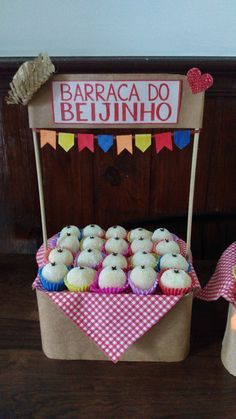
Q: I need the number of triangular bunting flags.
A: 8